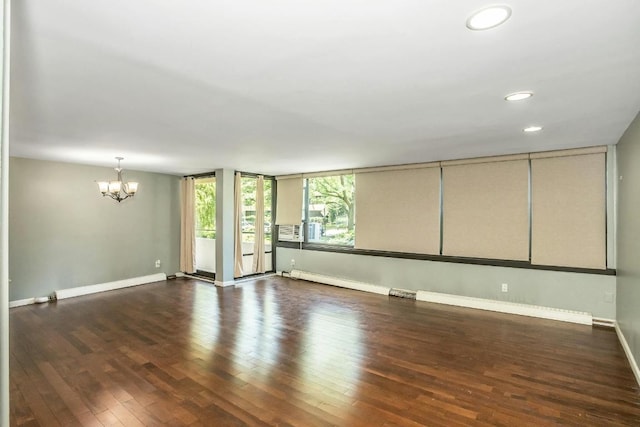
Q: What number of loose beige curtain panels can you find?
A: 3